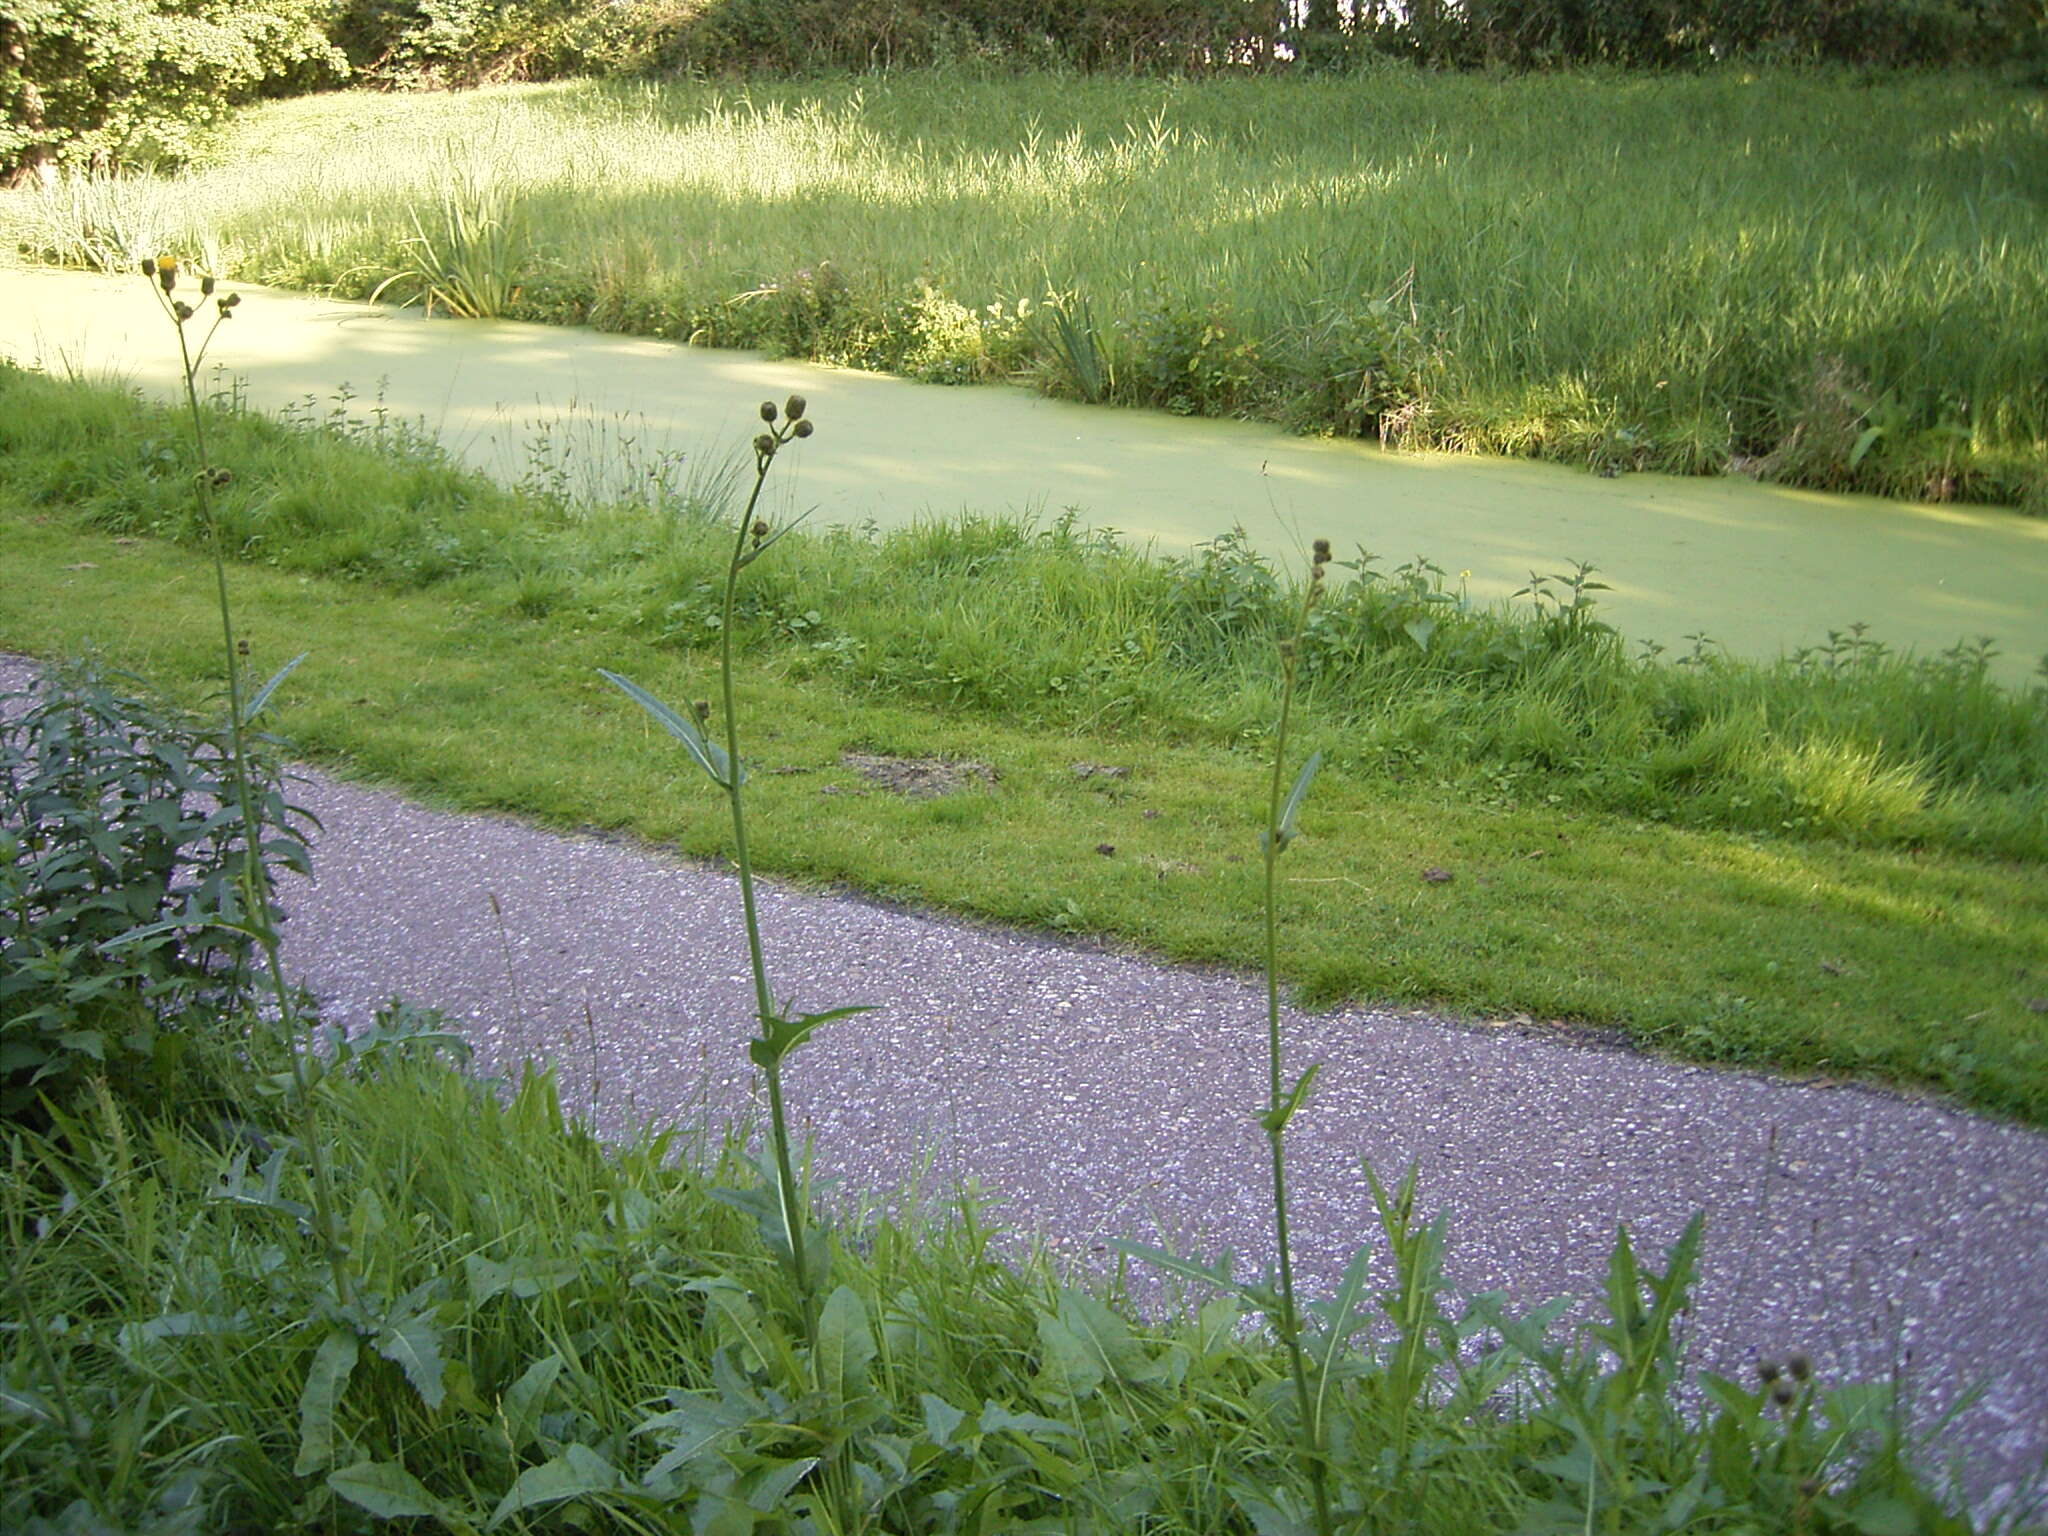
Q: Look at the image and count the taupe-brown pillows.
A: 0